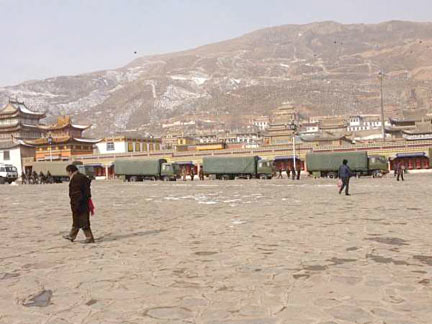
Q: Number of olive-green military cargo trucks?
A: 4